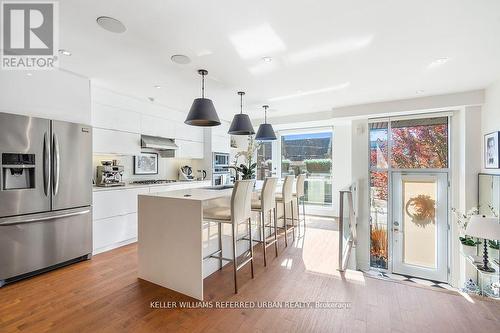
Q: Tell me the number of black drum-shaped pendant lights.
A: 3